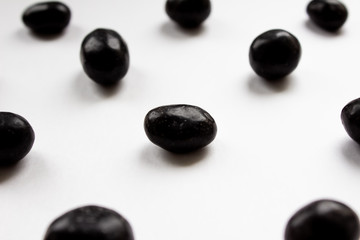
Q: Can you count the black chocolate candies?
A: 10